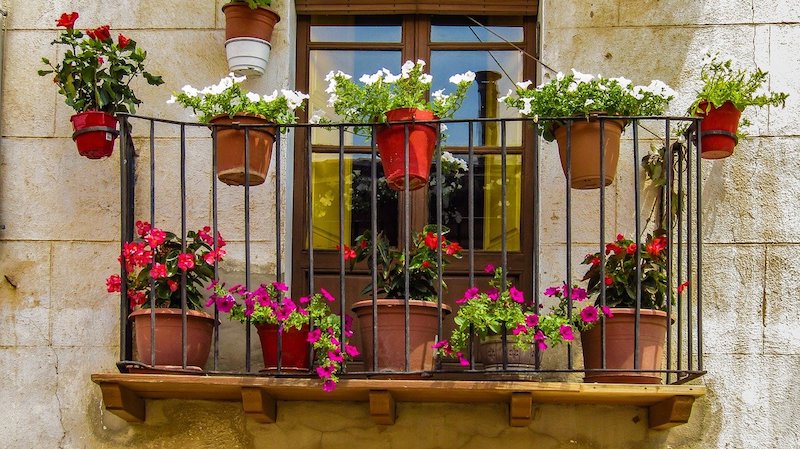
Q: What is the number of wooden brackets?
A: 5